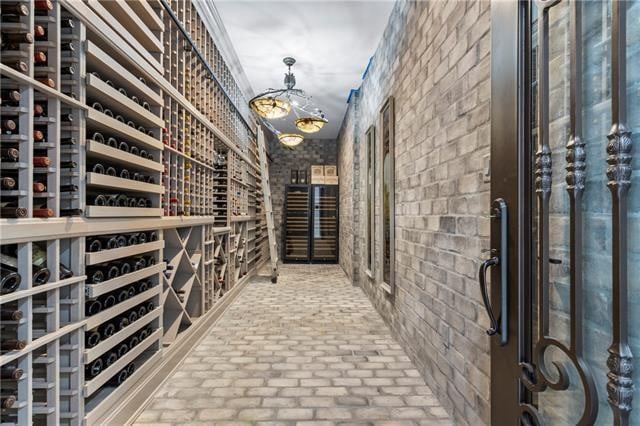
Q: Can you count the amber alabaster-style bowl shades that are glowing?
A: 3